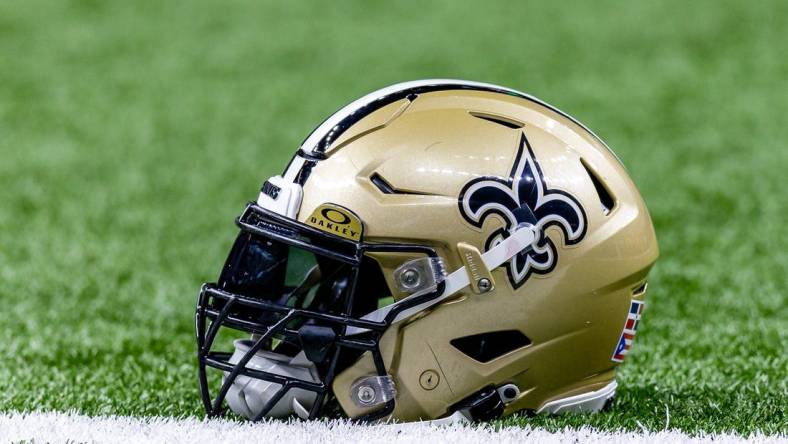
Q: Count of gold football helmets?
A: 1